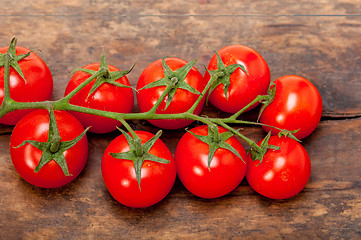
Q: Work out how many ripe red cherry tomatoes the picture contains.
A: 9